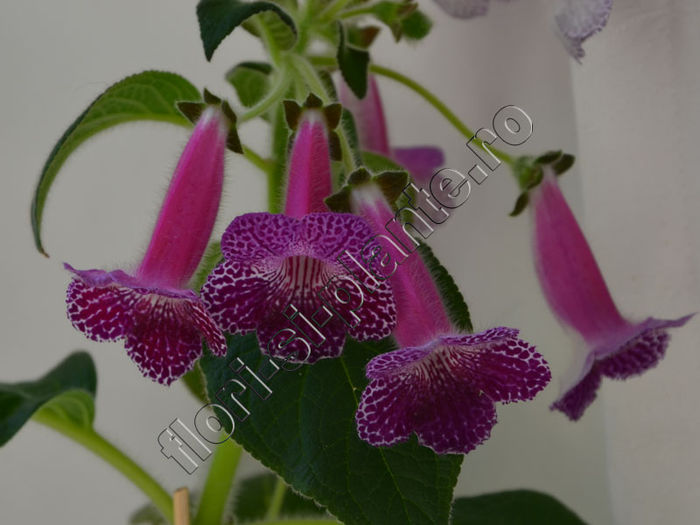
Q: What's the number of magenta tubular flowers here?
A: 5